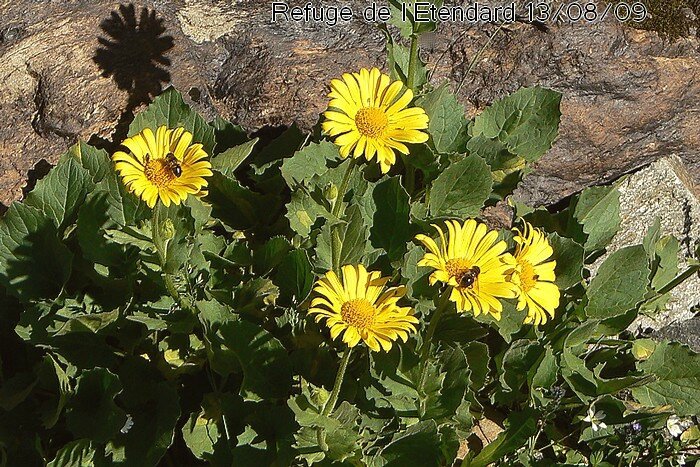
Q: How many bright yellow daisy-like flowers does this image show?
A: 5